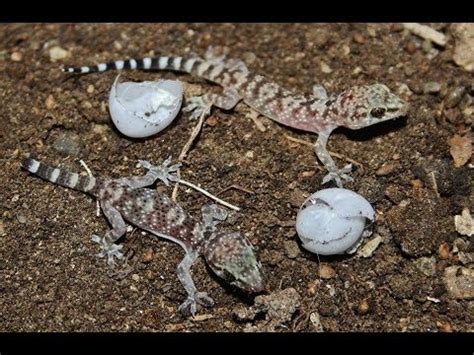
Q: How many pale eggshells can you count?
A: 2